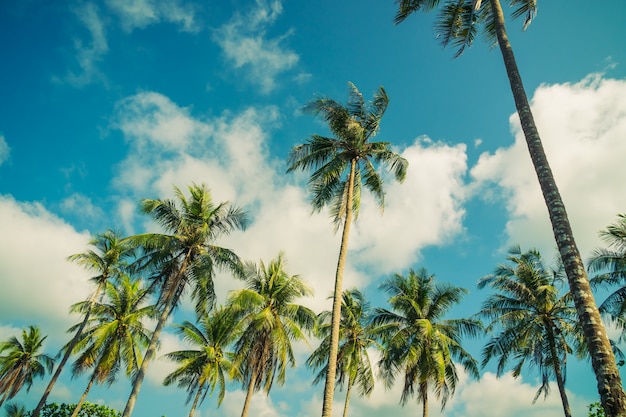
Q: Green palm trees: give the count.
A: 12